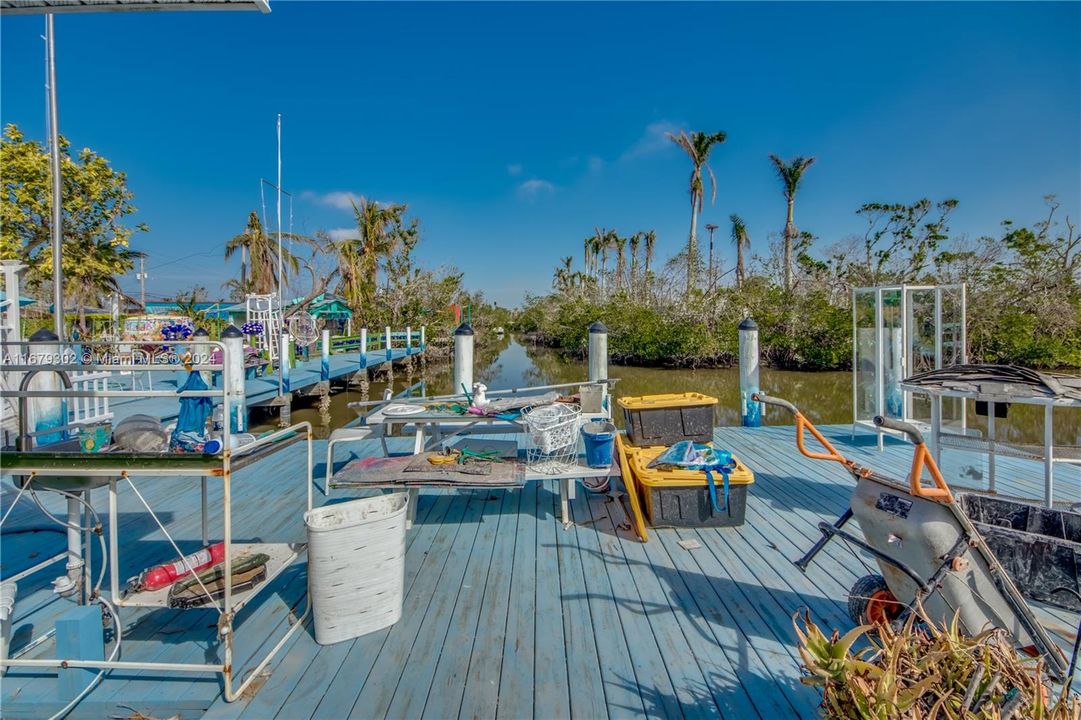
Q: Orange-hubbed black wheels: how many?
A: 1